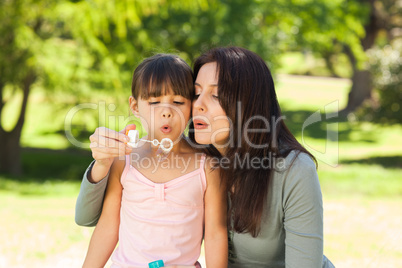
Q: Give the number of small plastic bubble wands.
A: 1